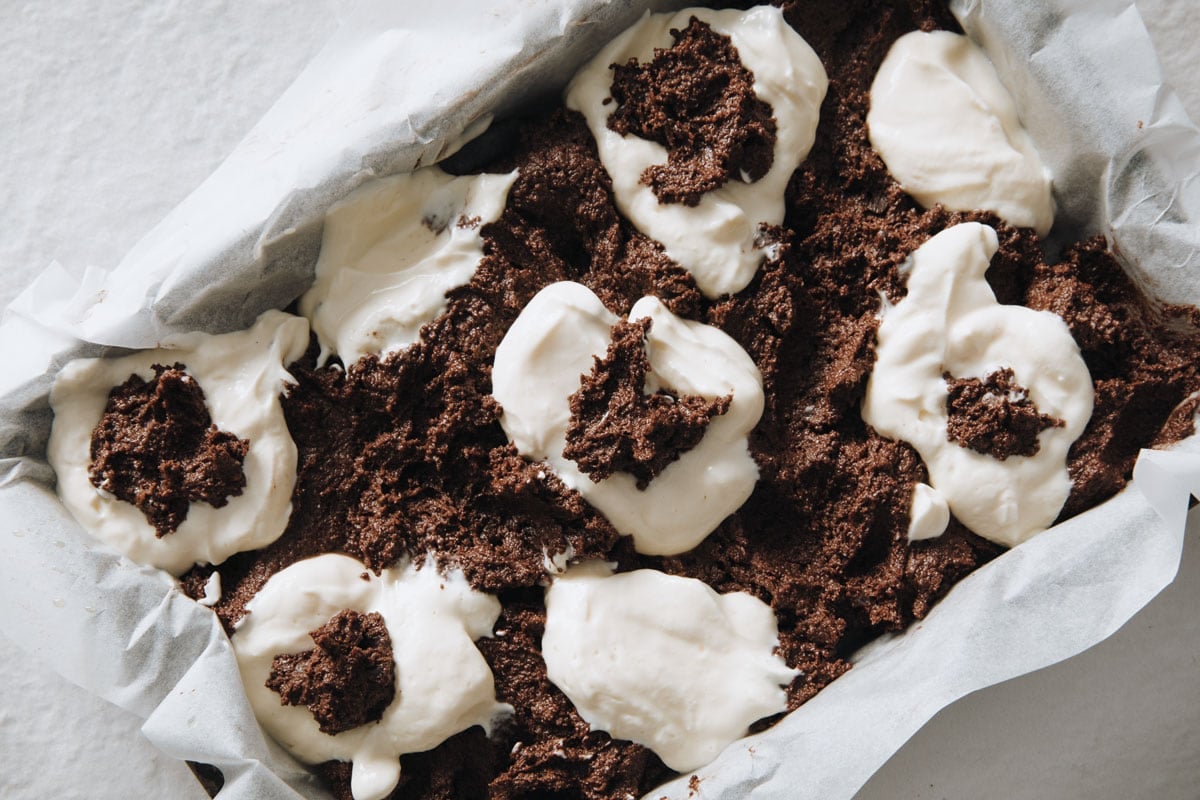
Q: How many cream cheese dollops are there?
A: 8